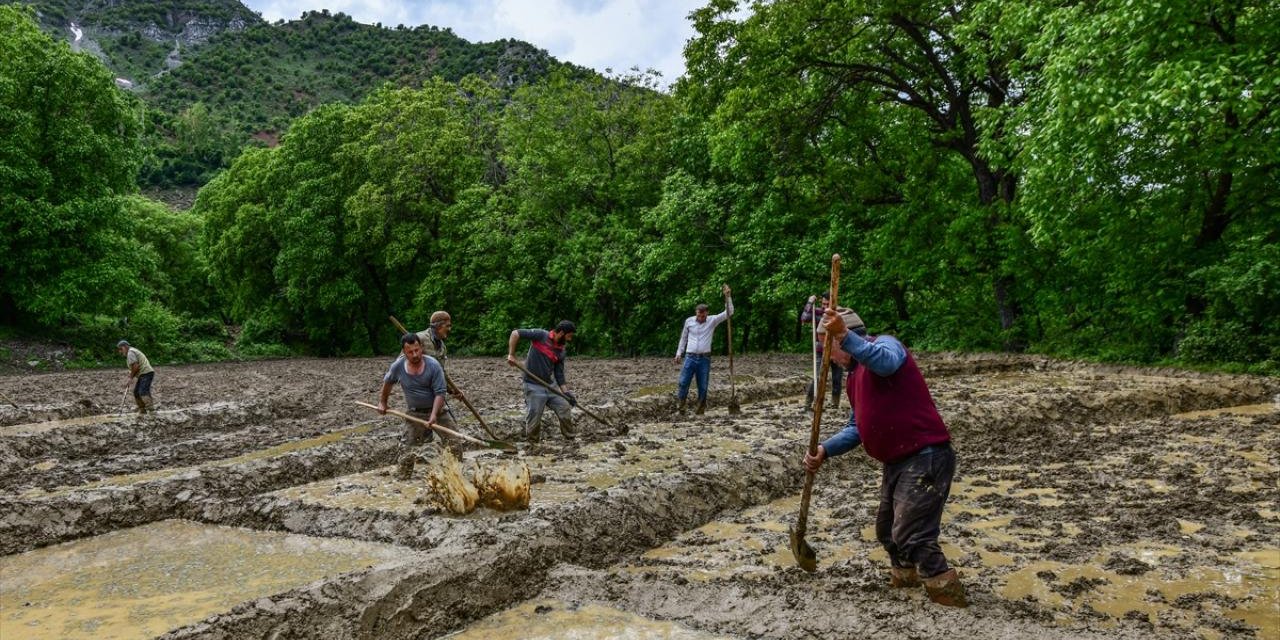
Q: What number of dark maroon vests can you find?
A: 1